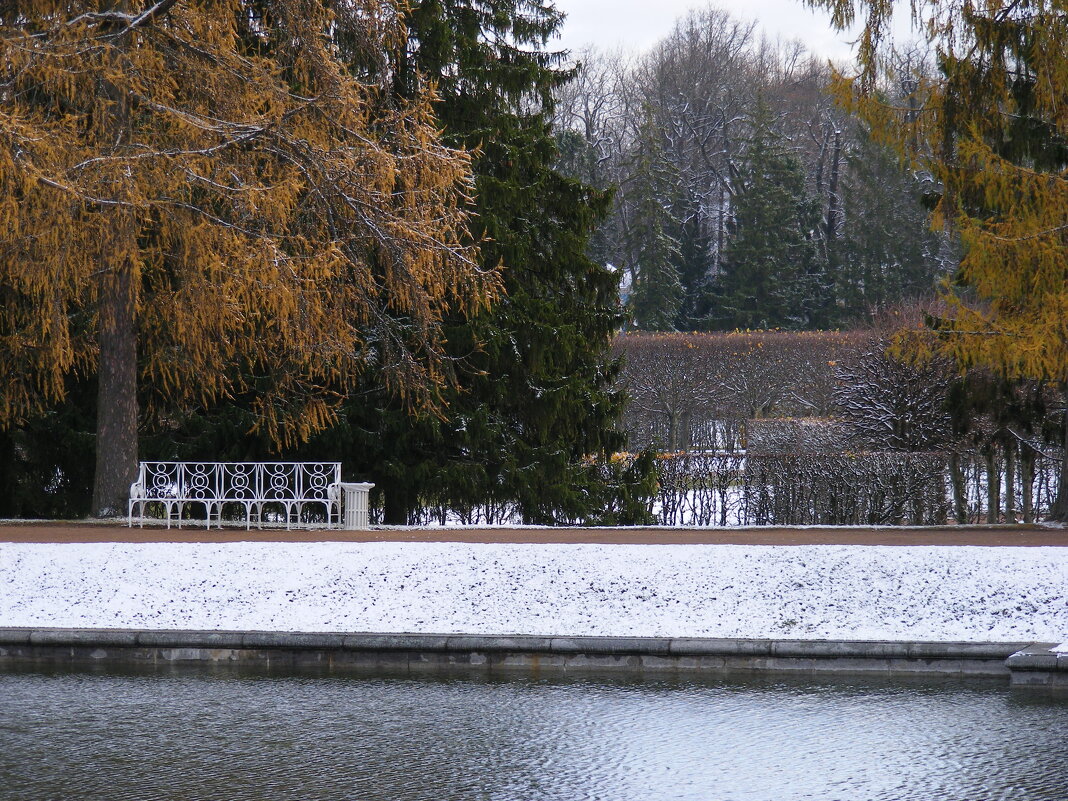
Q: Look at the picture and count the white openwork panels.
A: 5